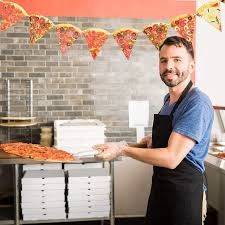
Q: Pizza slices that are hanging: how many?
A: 8